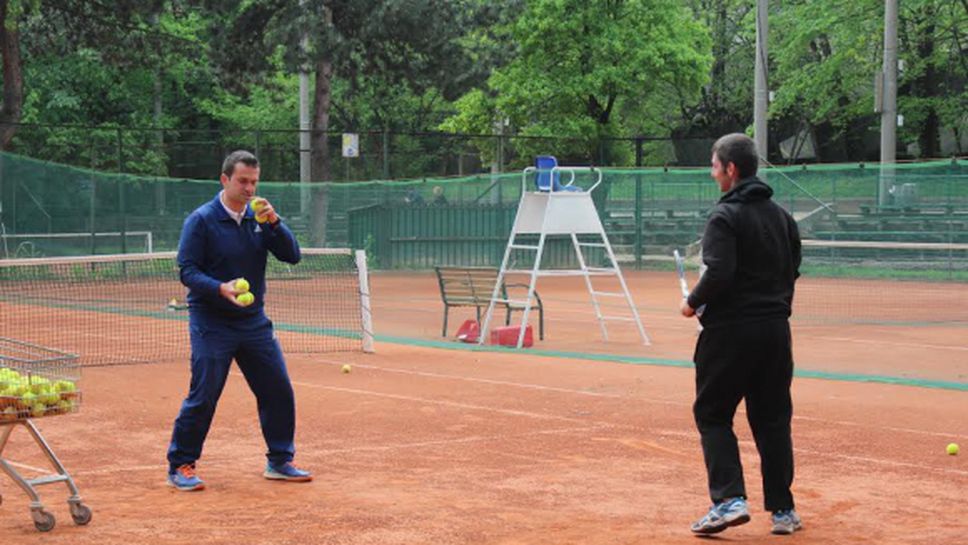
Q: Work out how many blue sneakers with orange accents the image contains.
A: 2